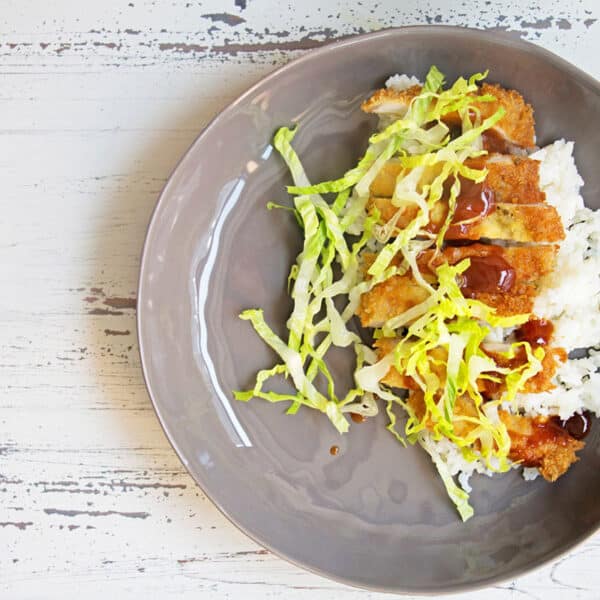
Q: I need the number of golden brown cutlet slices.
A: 6